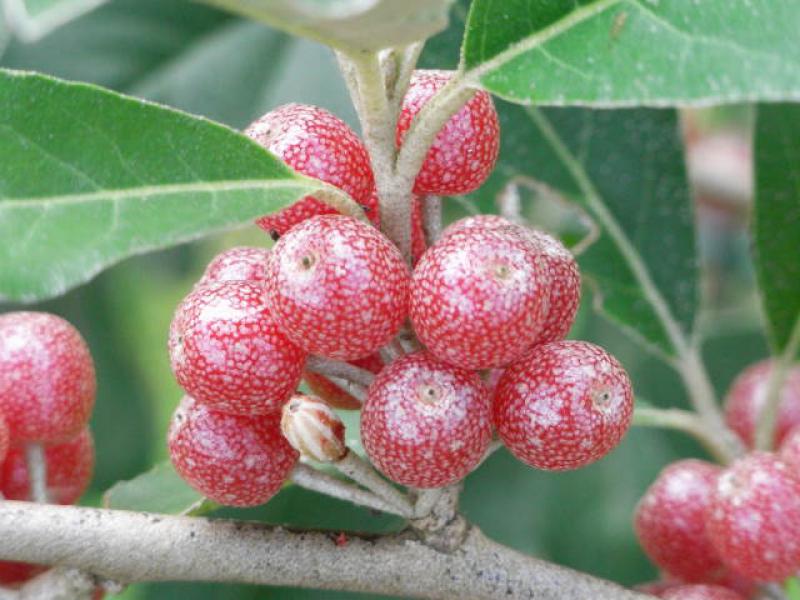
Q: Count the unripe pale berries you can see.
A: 1